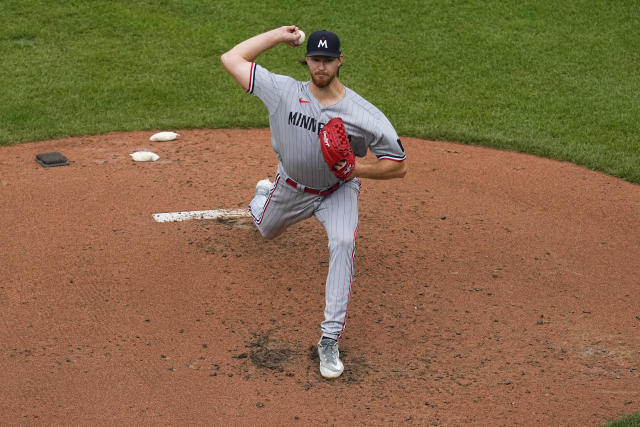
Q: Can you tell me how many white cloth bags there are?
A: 2